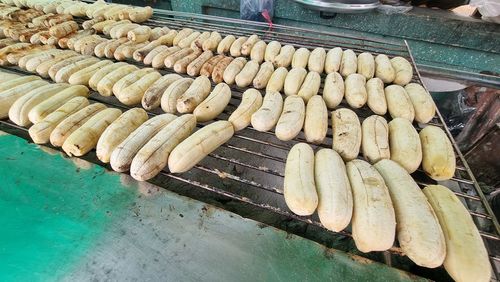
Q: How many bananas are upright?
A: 0